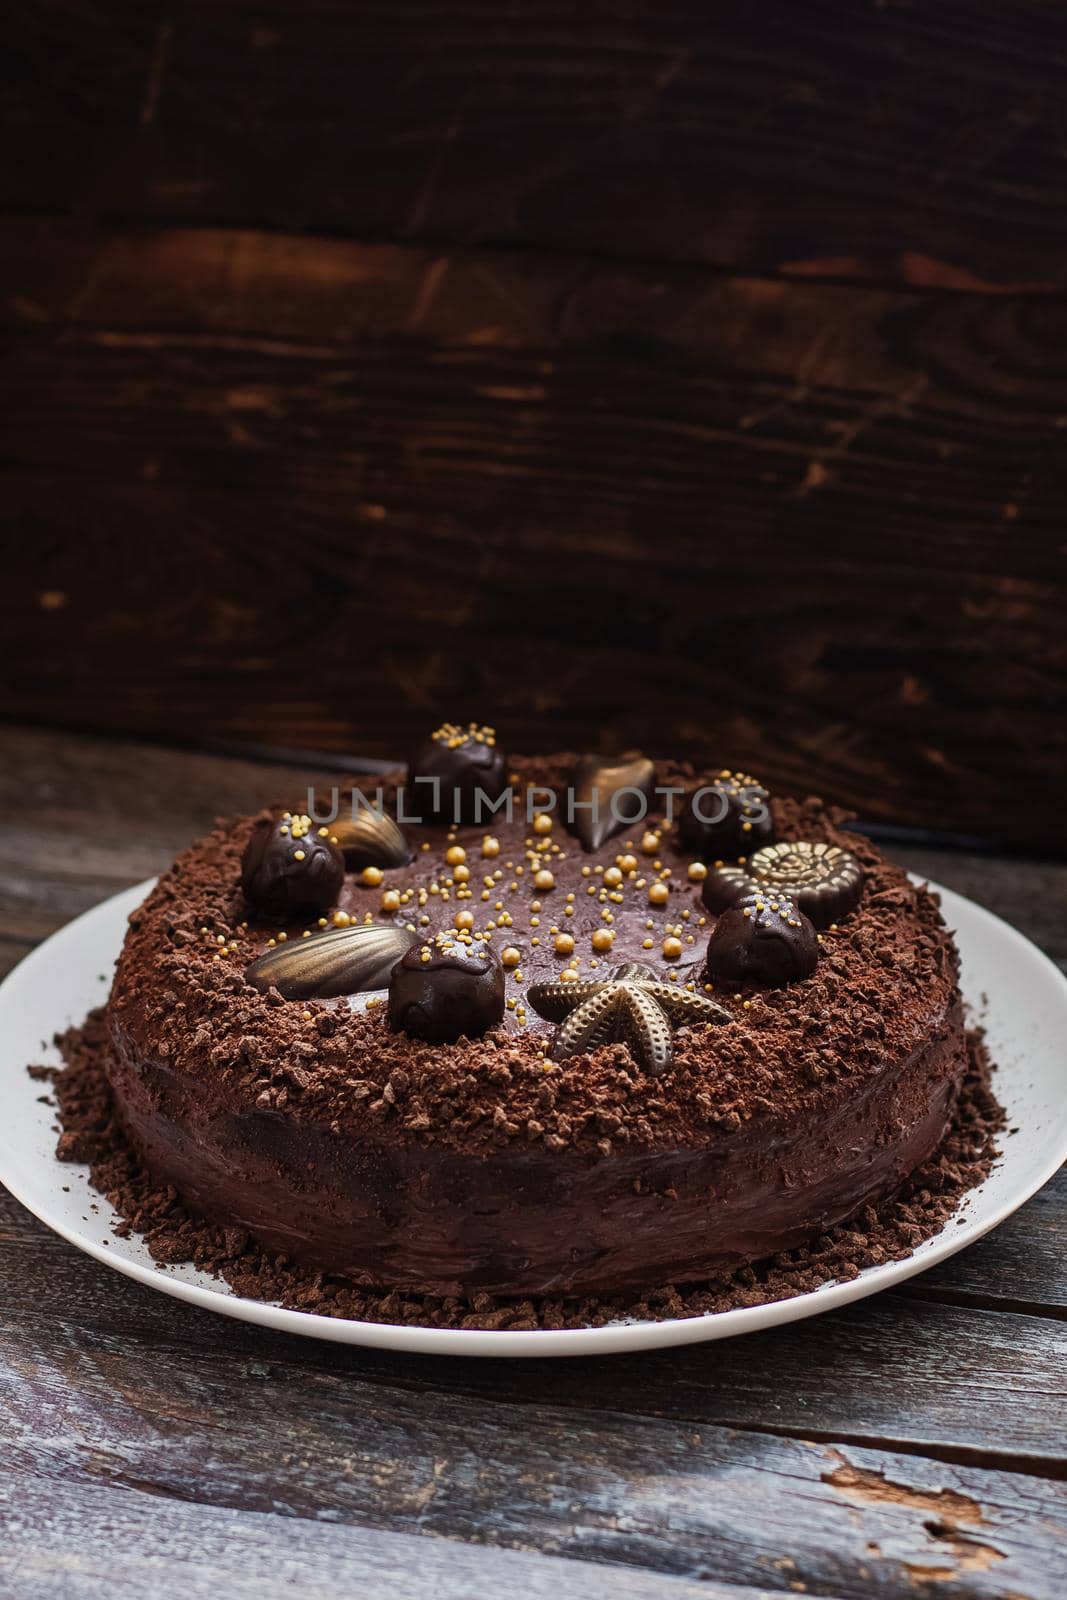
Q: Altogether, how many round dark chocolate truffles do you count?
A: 5